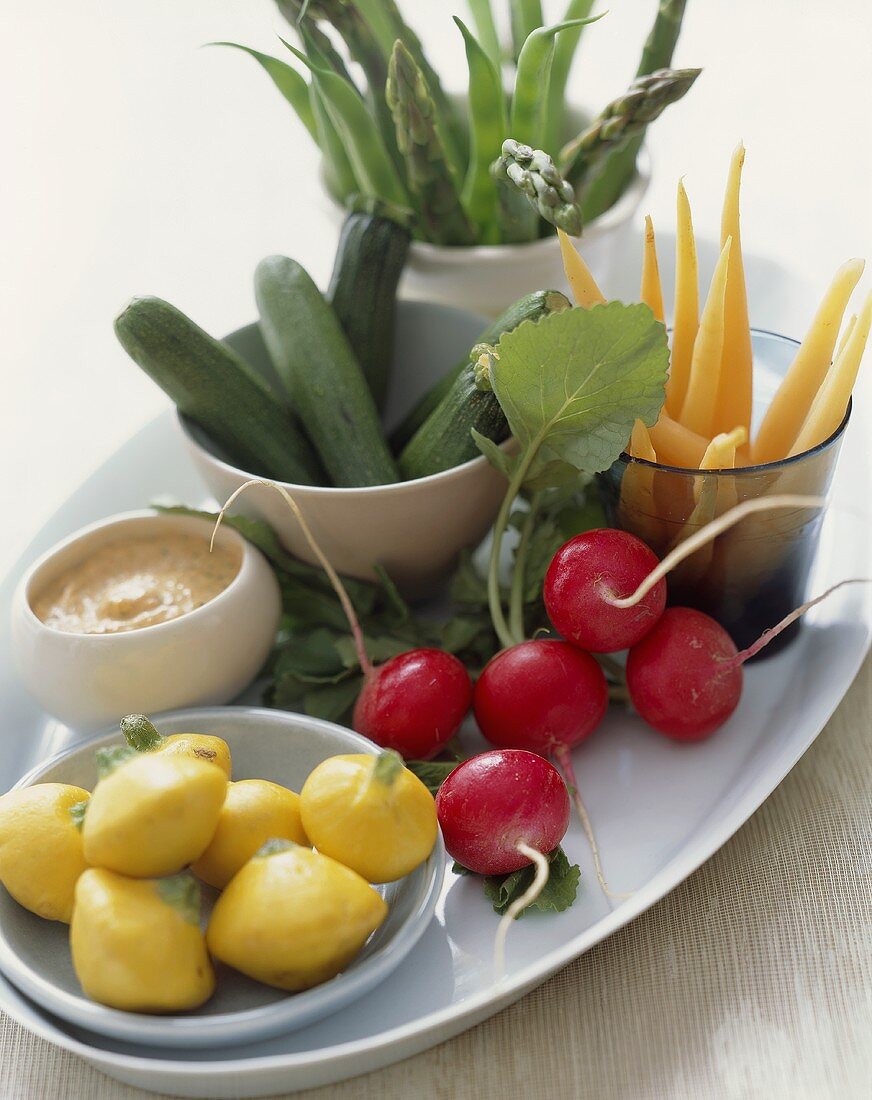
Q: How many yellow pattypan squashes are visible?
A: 7